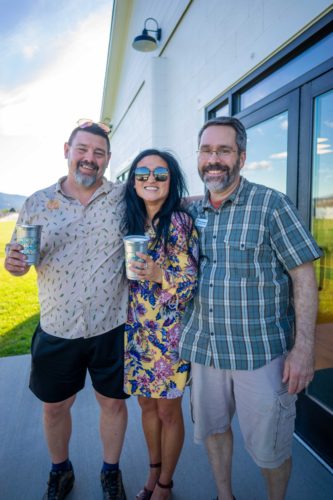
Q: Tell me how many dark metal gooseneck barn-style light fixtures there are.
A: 1